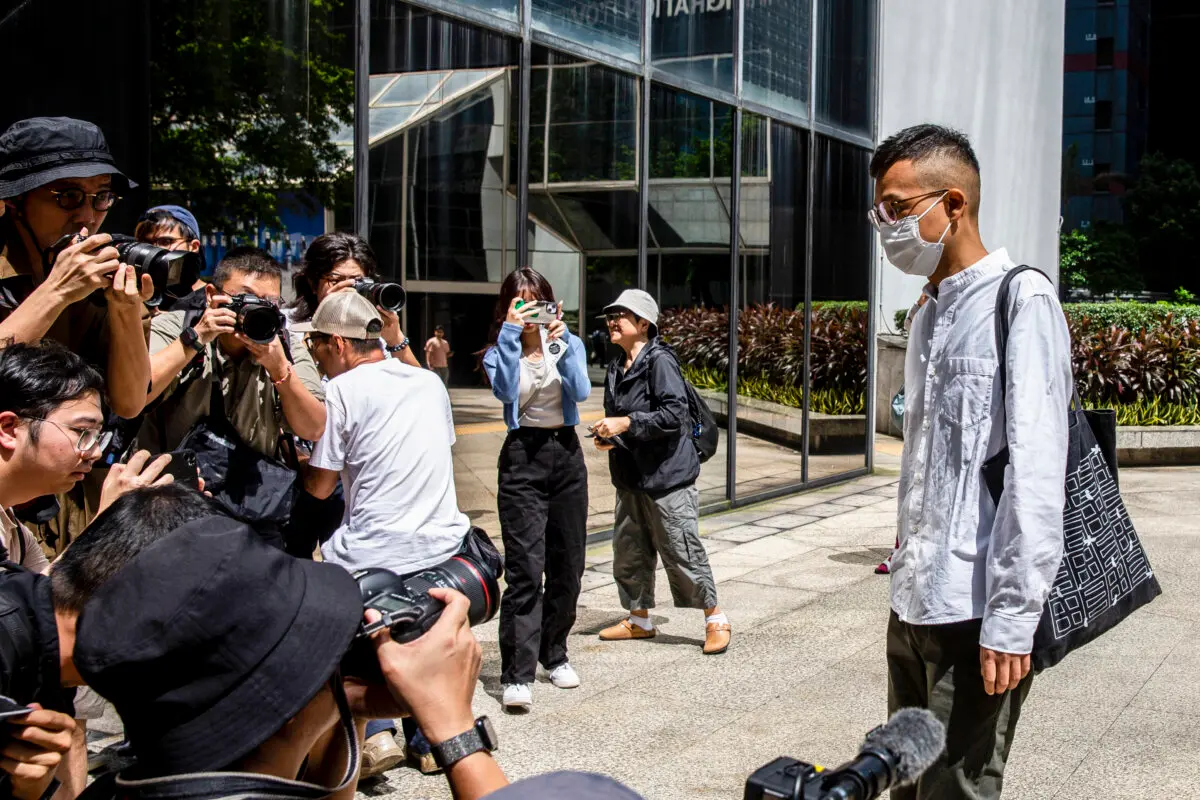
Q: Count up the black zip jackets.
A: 1